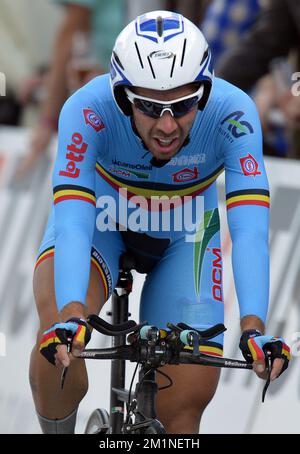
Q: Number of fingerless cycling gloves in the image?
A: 2